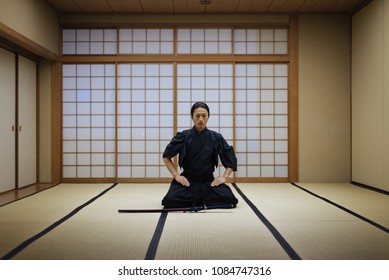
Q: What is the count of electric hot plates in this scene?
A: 0